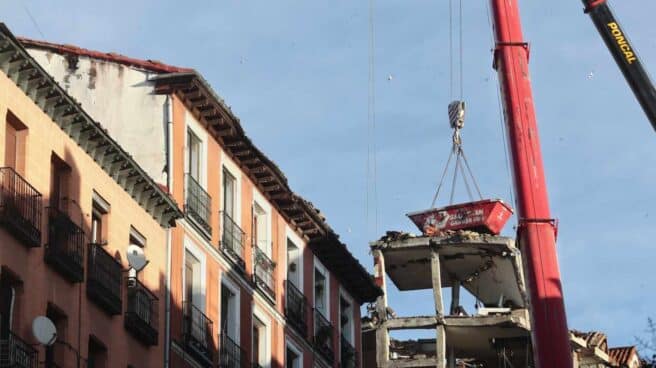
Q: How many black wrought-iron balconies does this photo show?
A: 13